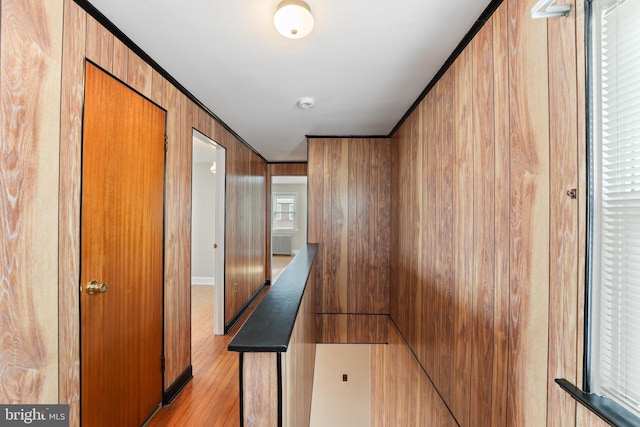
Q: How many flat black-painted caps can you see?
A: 1